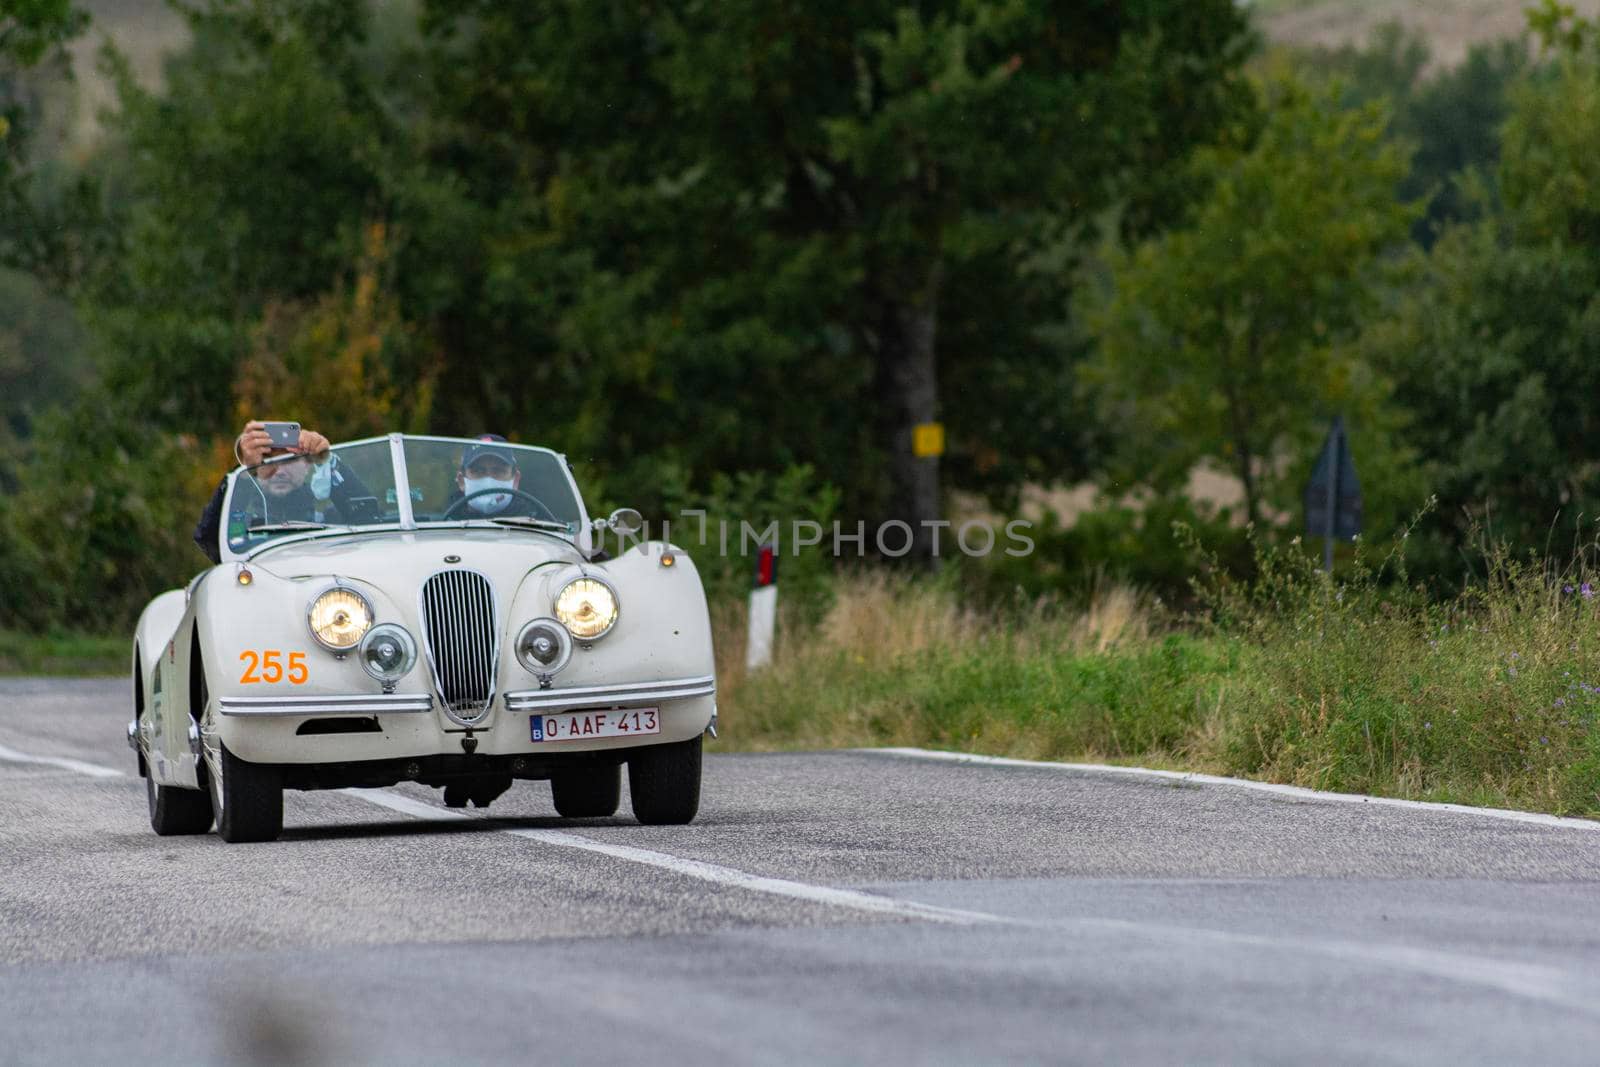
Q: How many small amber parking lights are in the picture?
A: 2